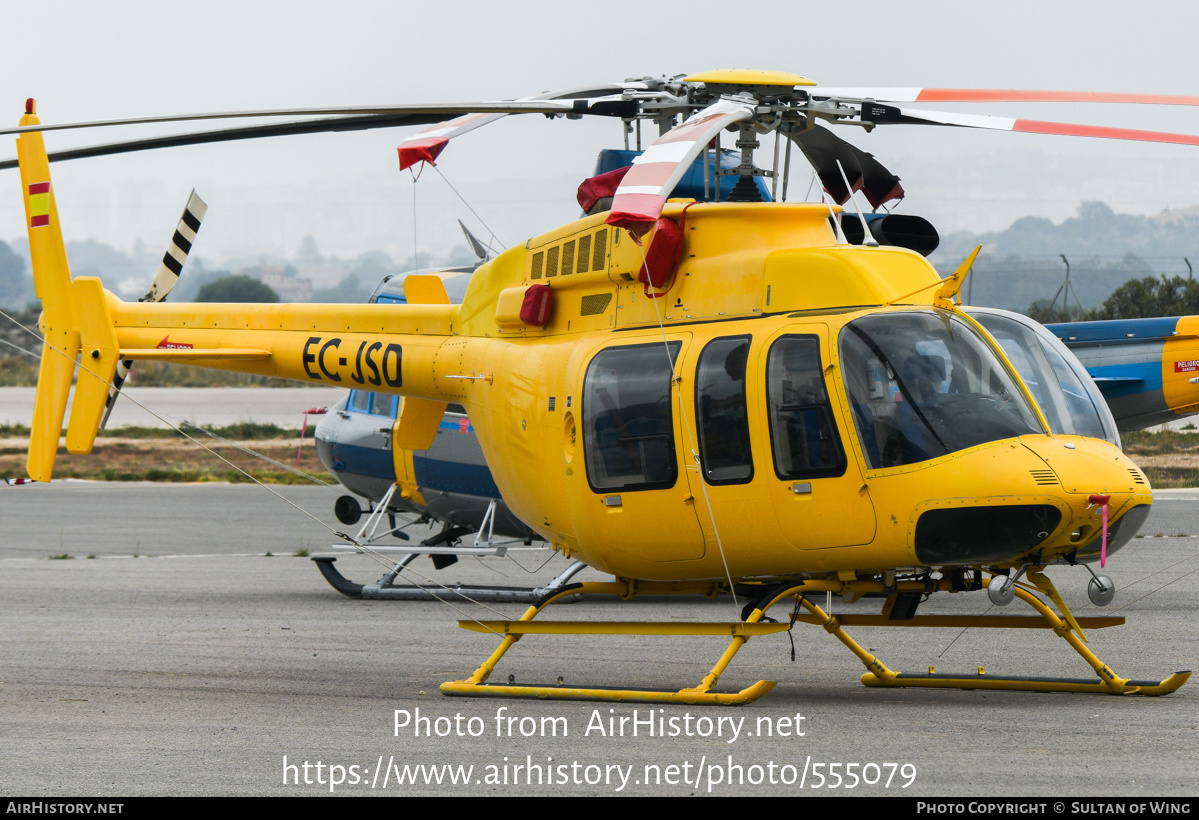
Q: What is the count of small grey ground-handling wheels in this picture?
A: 2